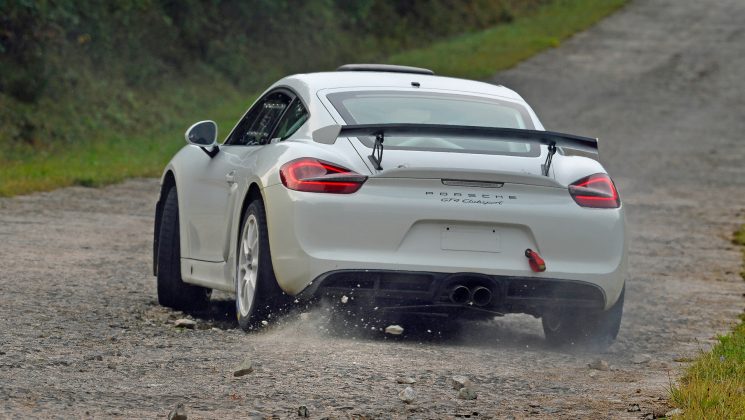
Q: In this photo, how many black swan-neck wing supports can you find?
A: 2